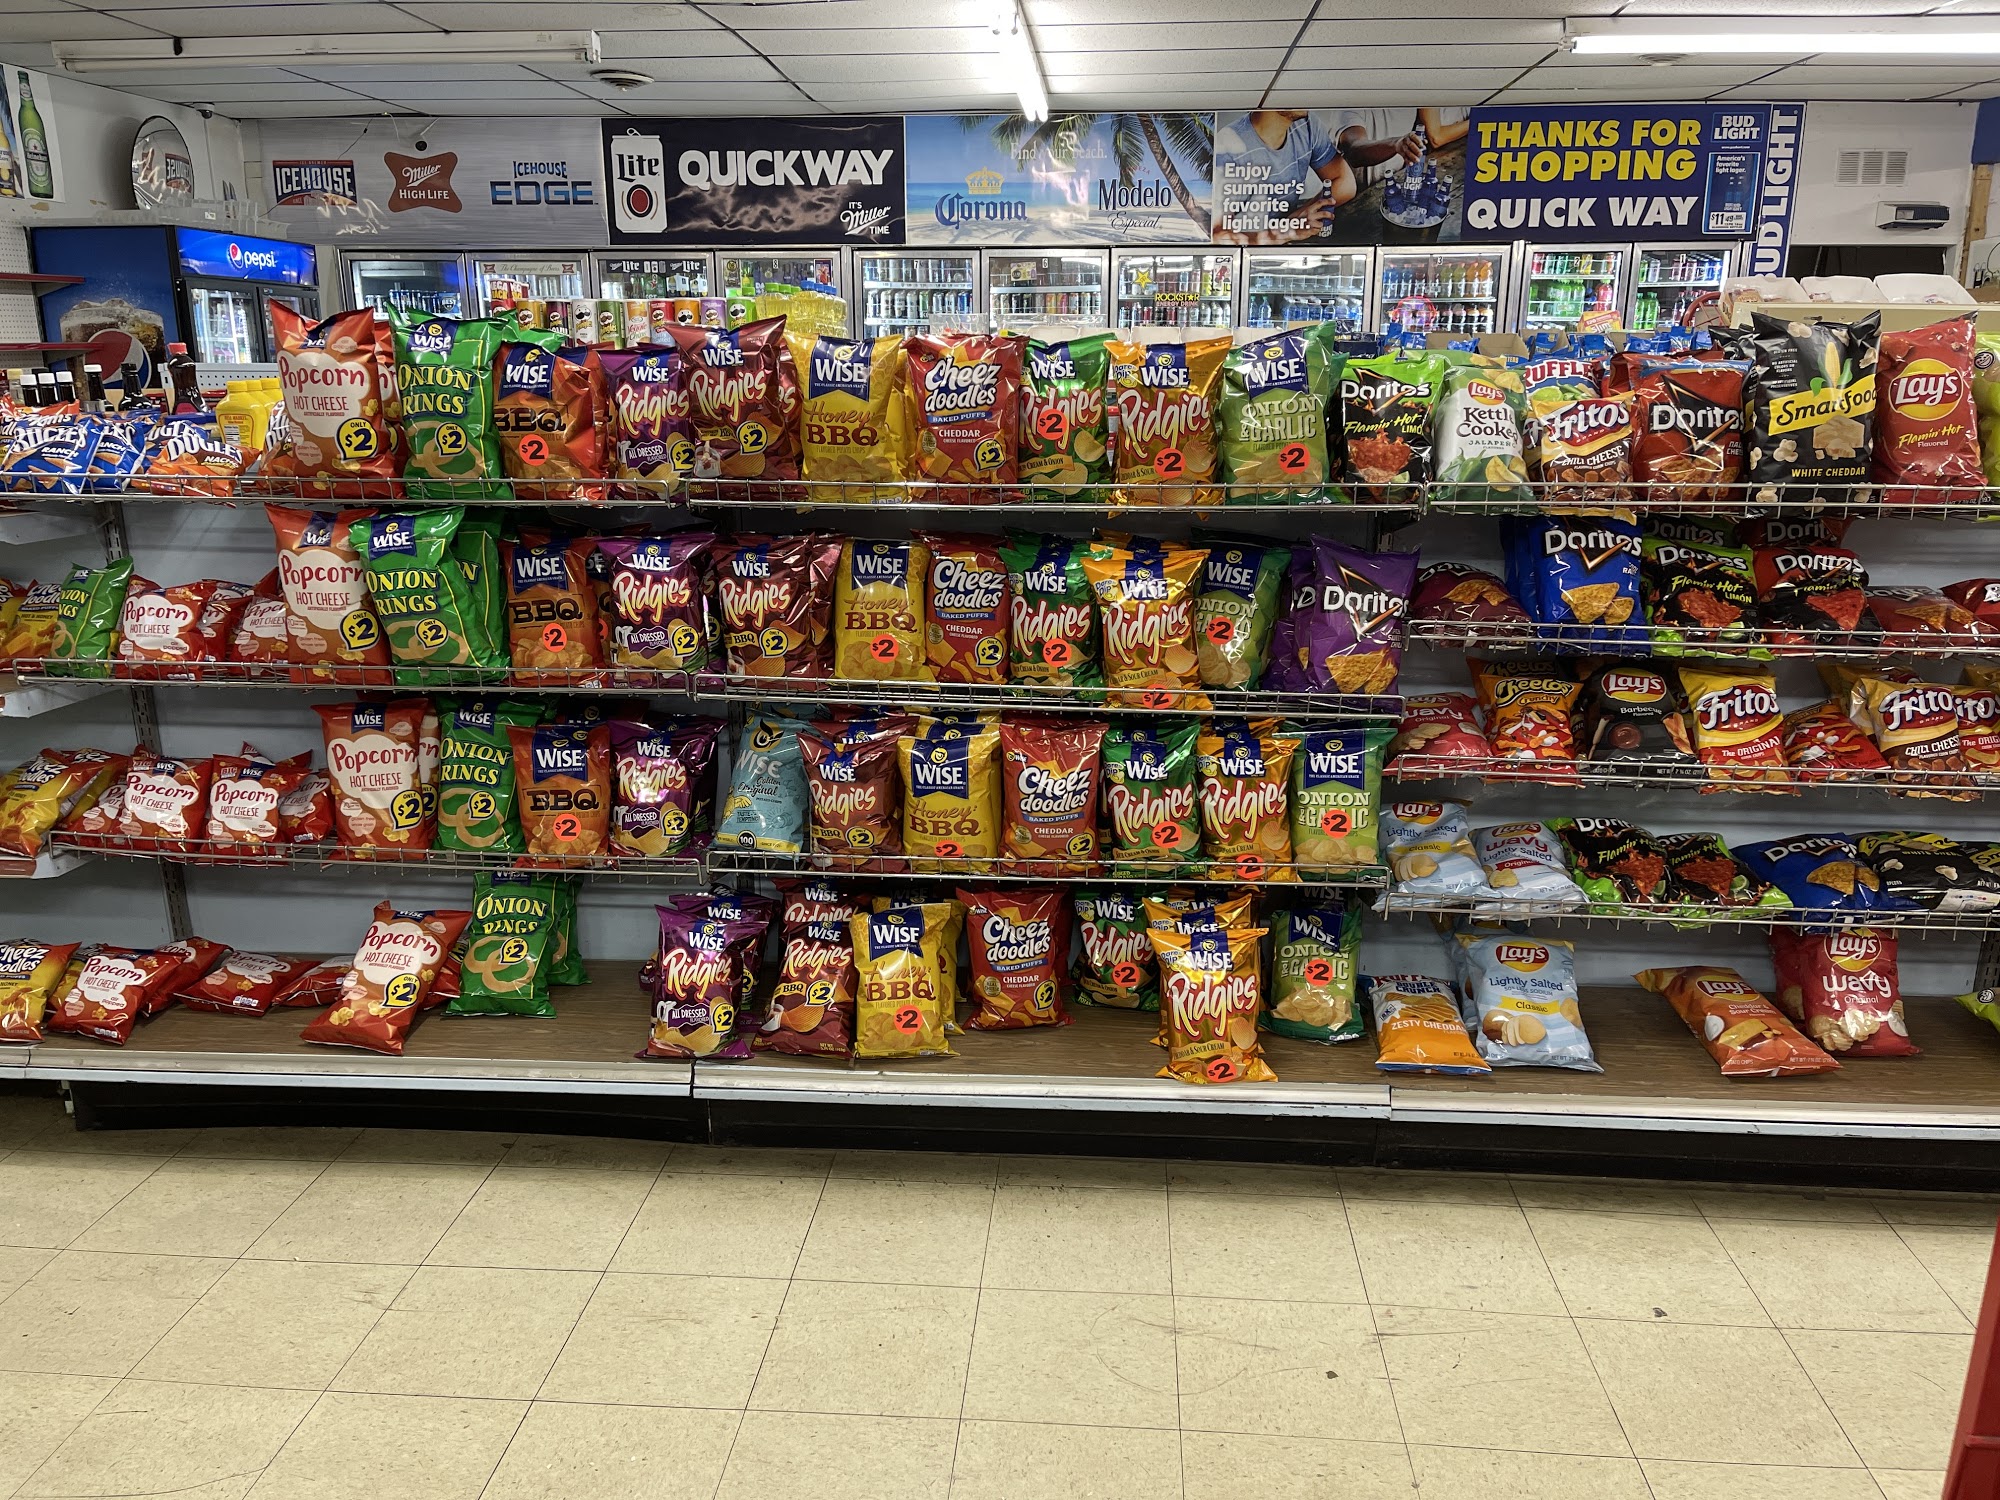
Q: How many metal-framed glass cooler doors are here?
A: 11